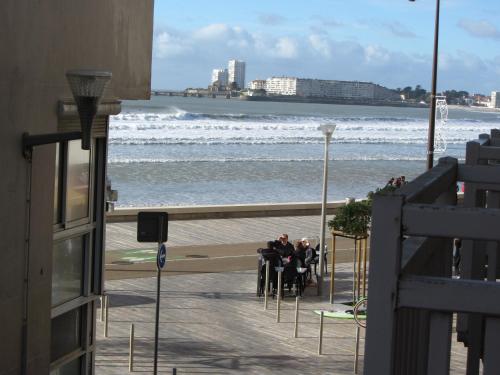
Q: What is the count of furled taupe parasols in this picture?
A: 0